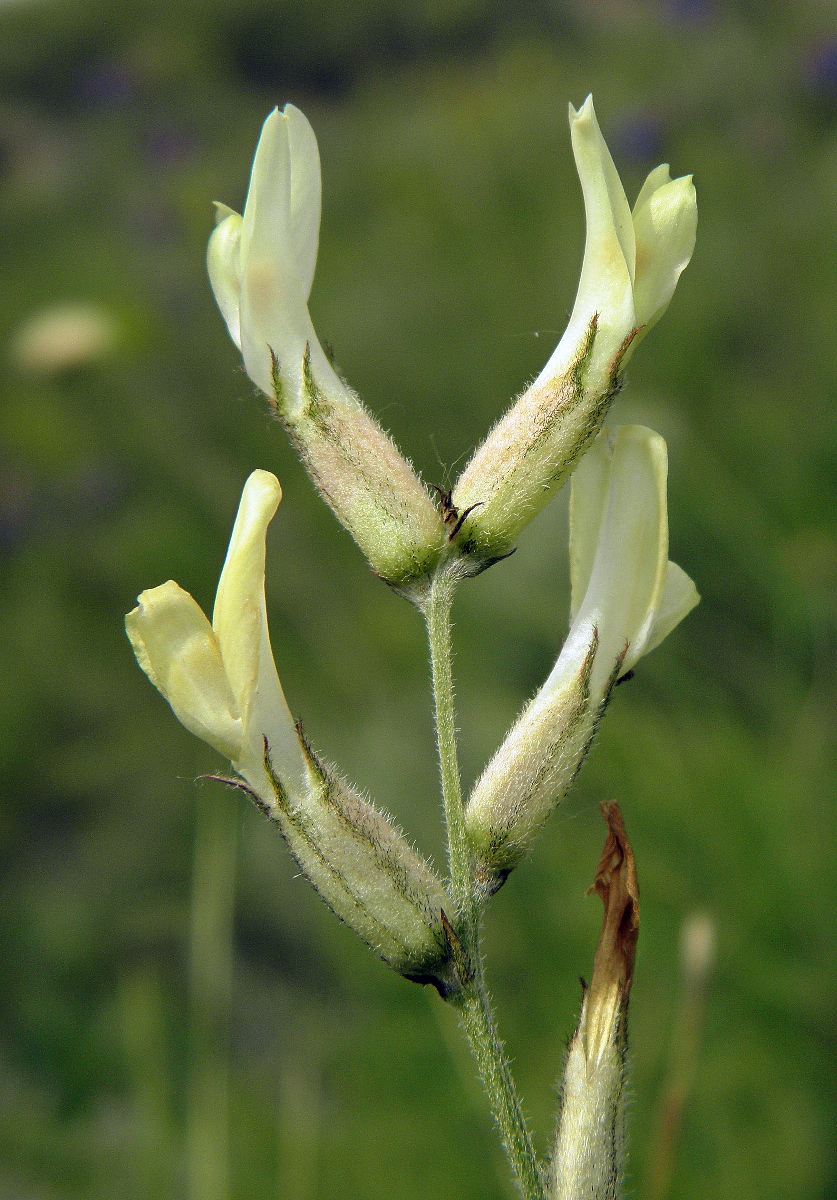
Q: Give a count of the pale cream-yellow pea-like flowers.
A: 4